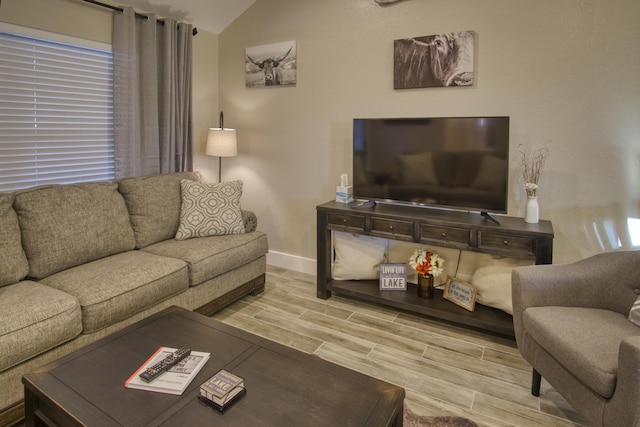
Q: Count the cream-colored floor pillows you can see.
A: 2